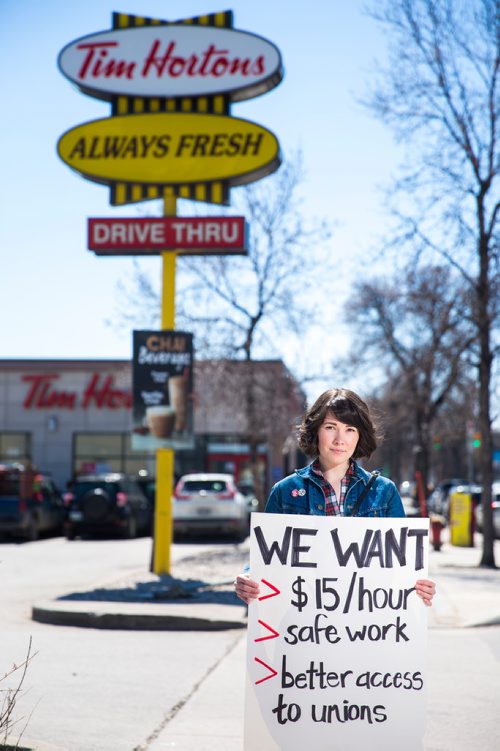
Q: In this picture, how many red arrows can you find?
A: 3